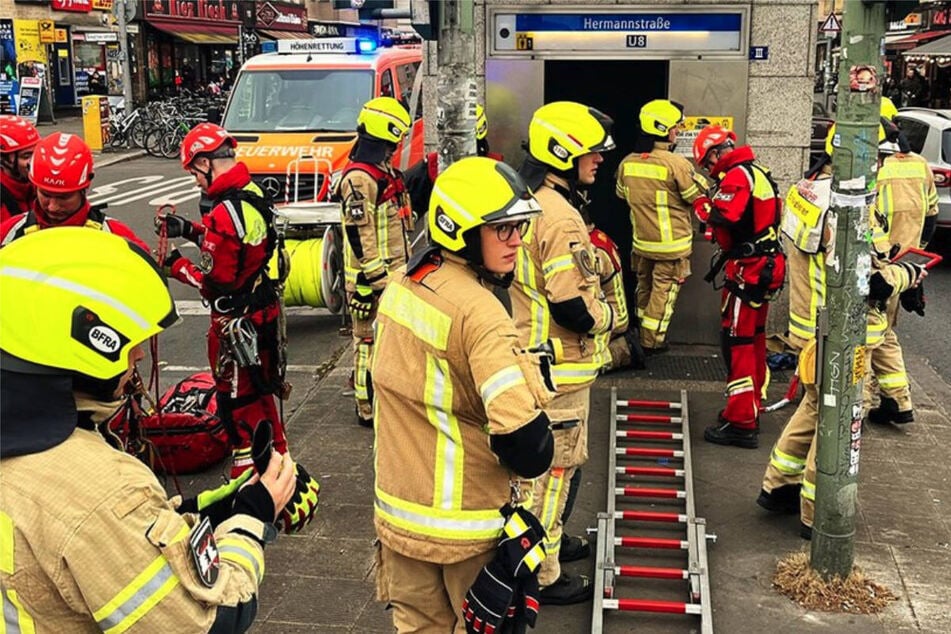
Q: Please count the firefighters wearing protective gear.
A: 13